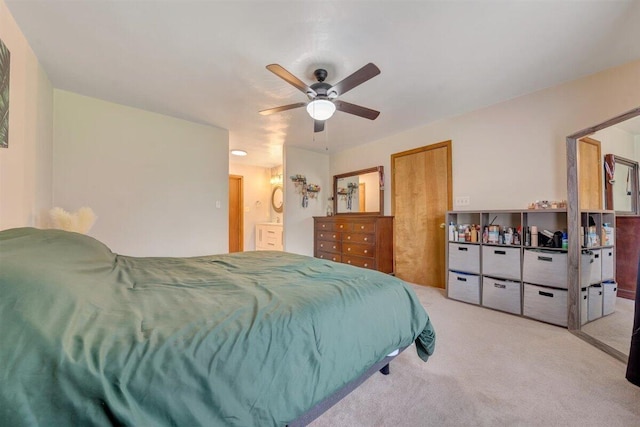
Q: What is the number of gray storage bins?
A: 6